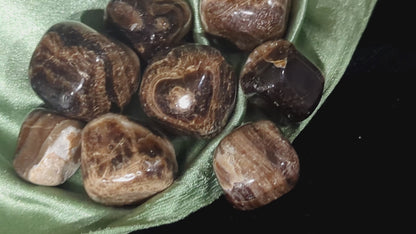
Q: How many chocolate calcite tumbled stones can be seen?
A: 8